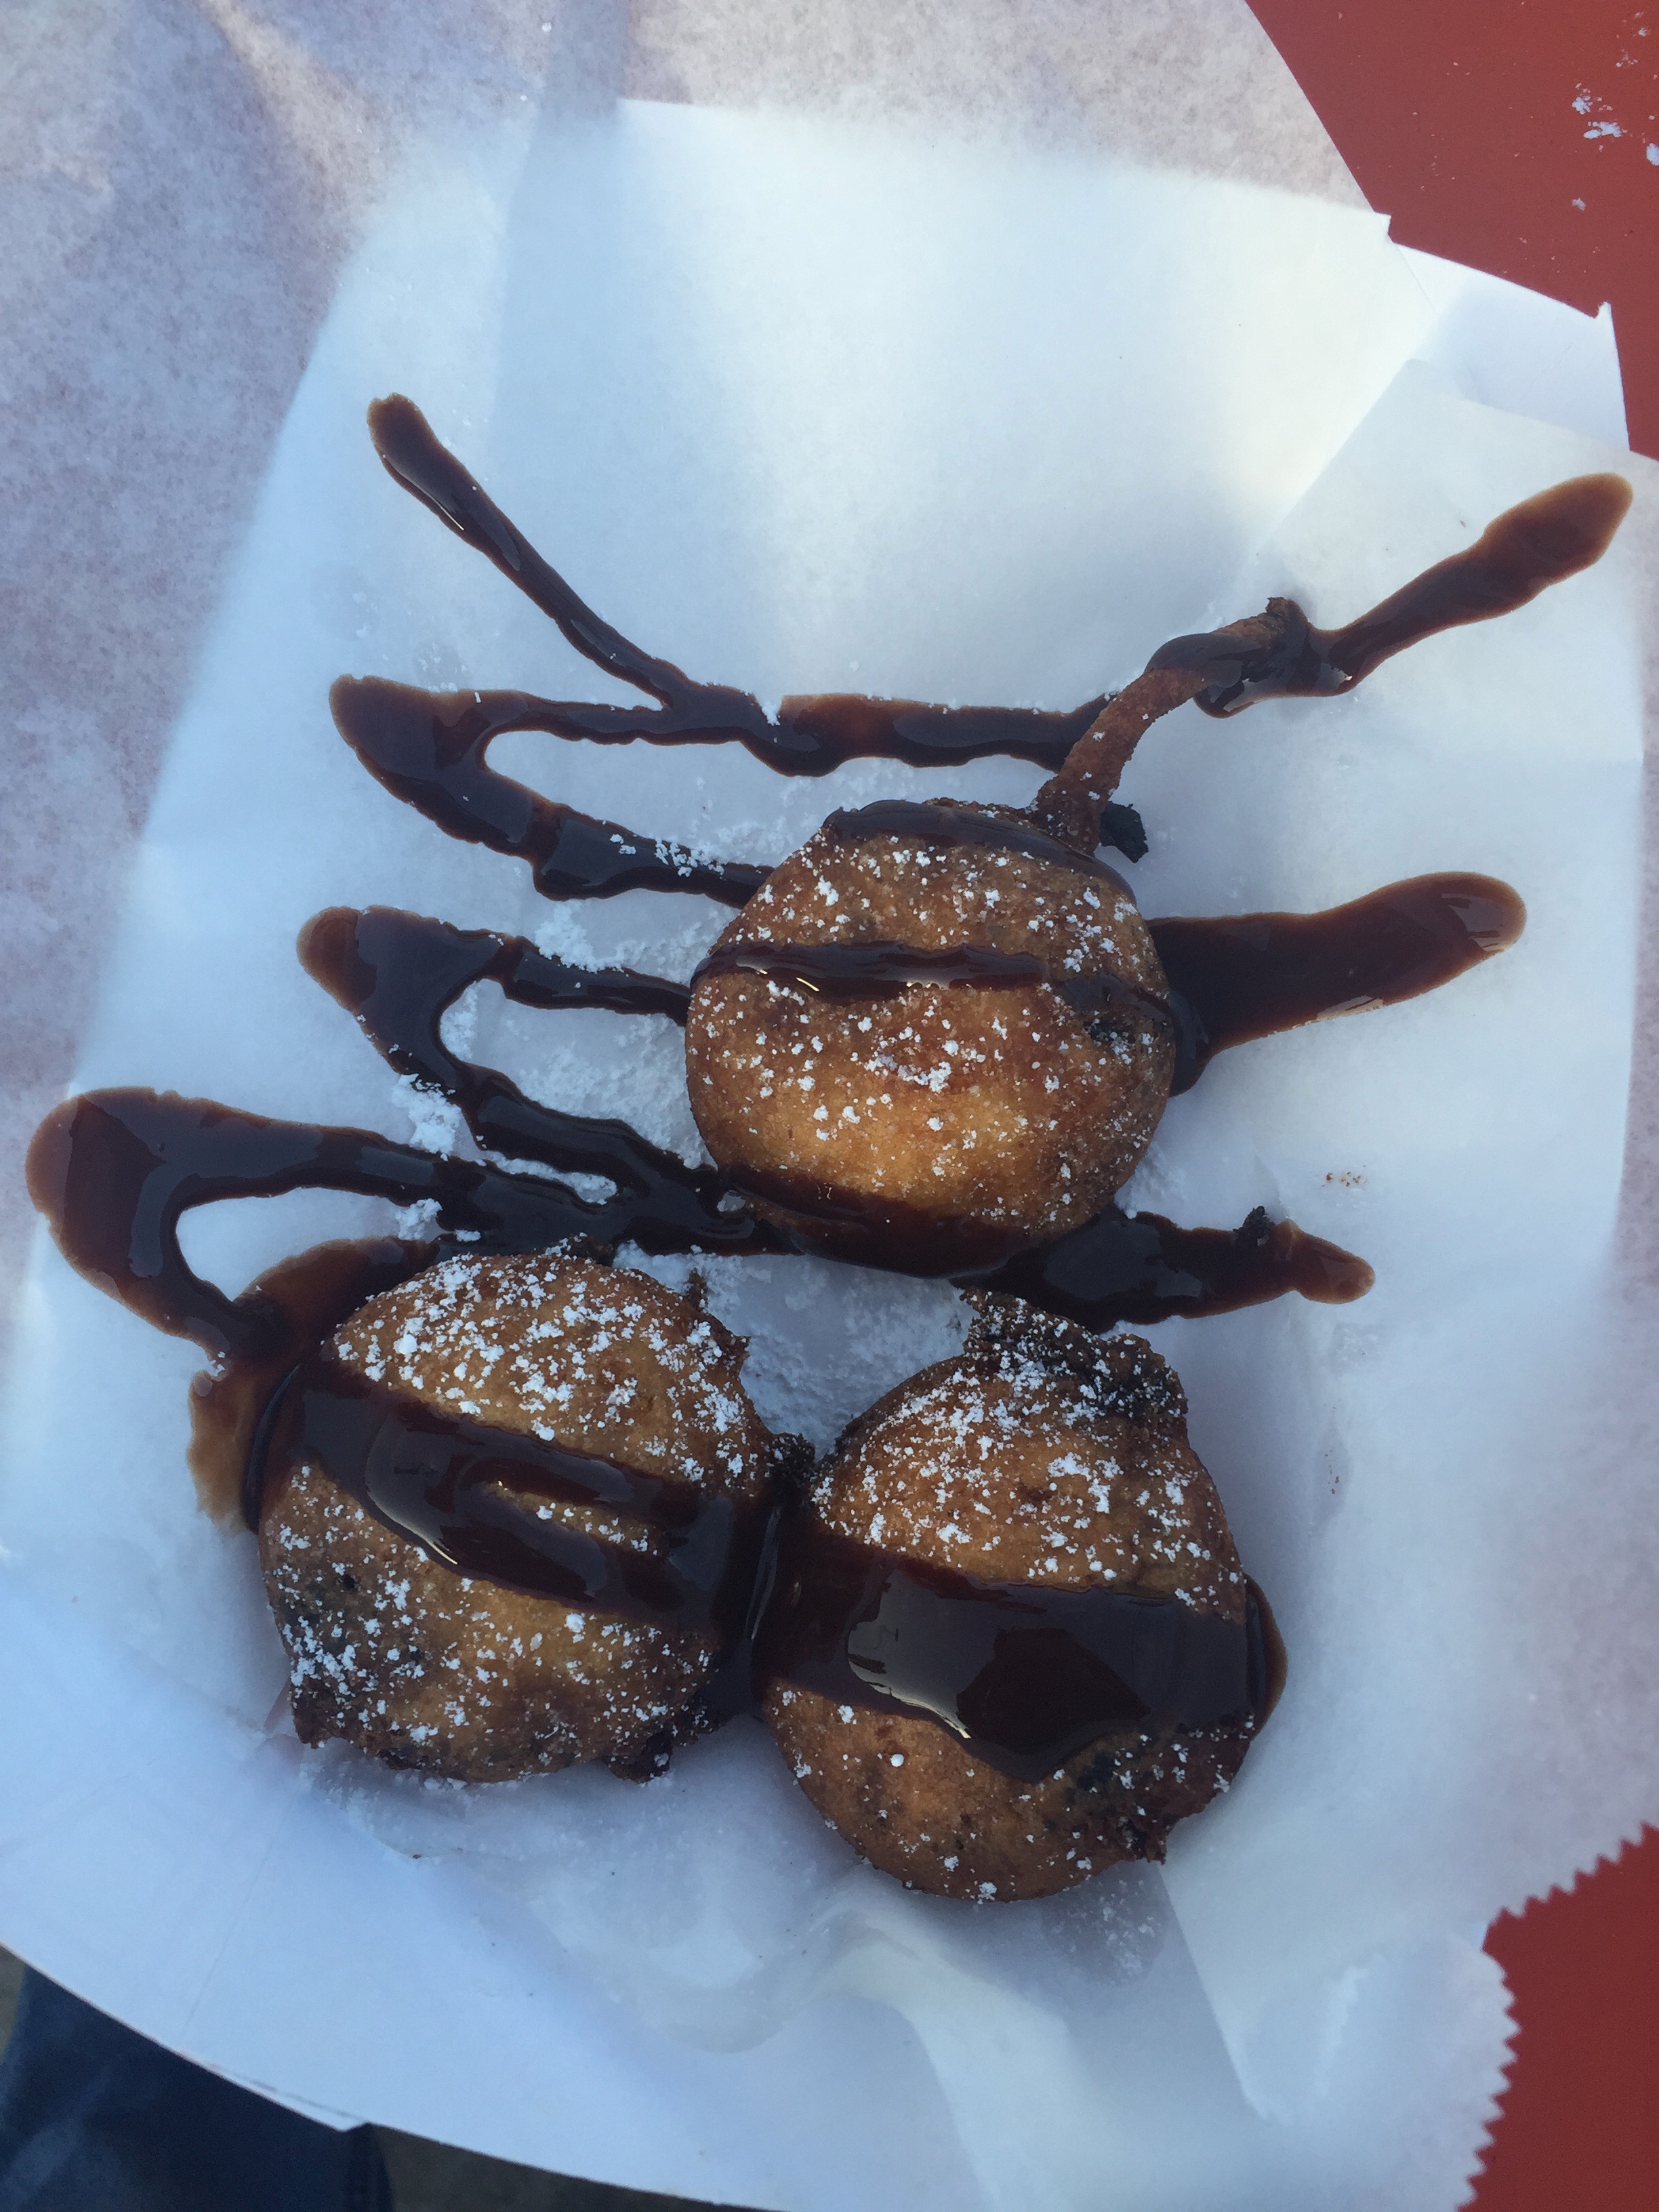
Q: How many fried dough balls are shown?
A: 3